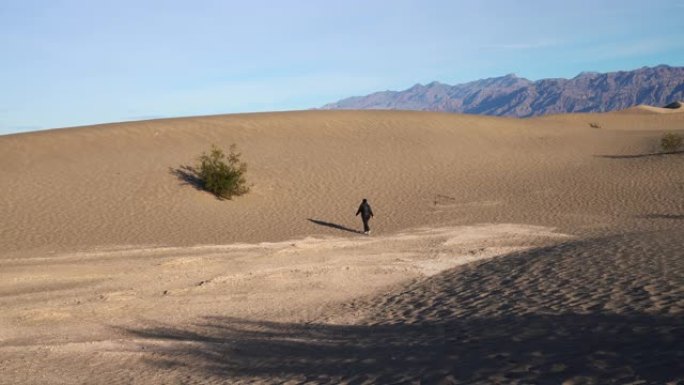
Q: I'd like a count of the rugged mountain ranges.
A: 1